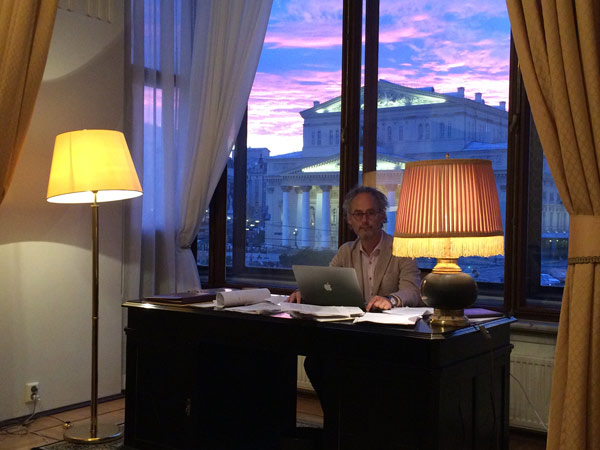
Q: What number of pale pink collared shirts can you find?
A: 1